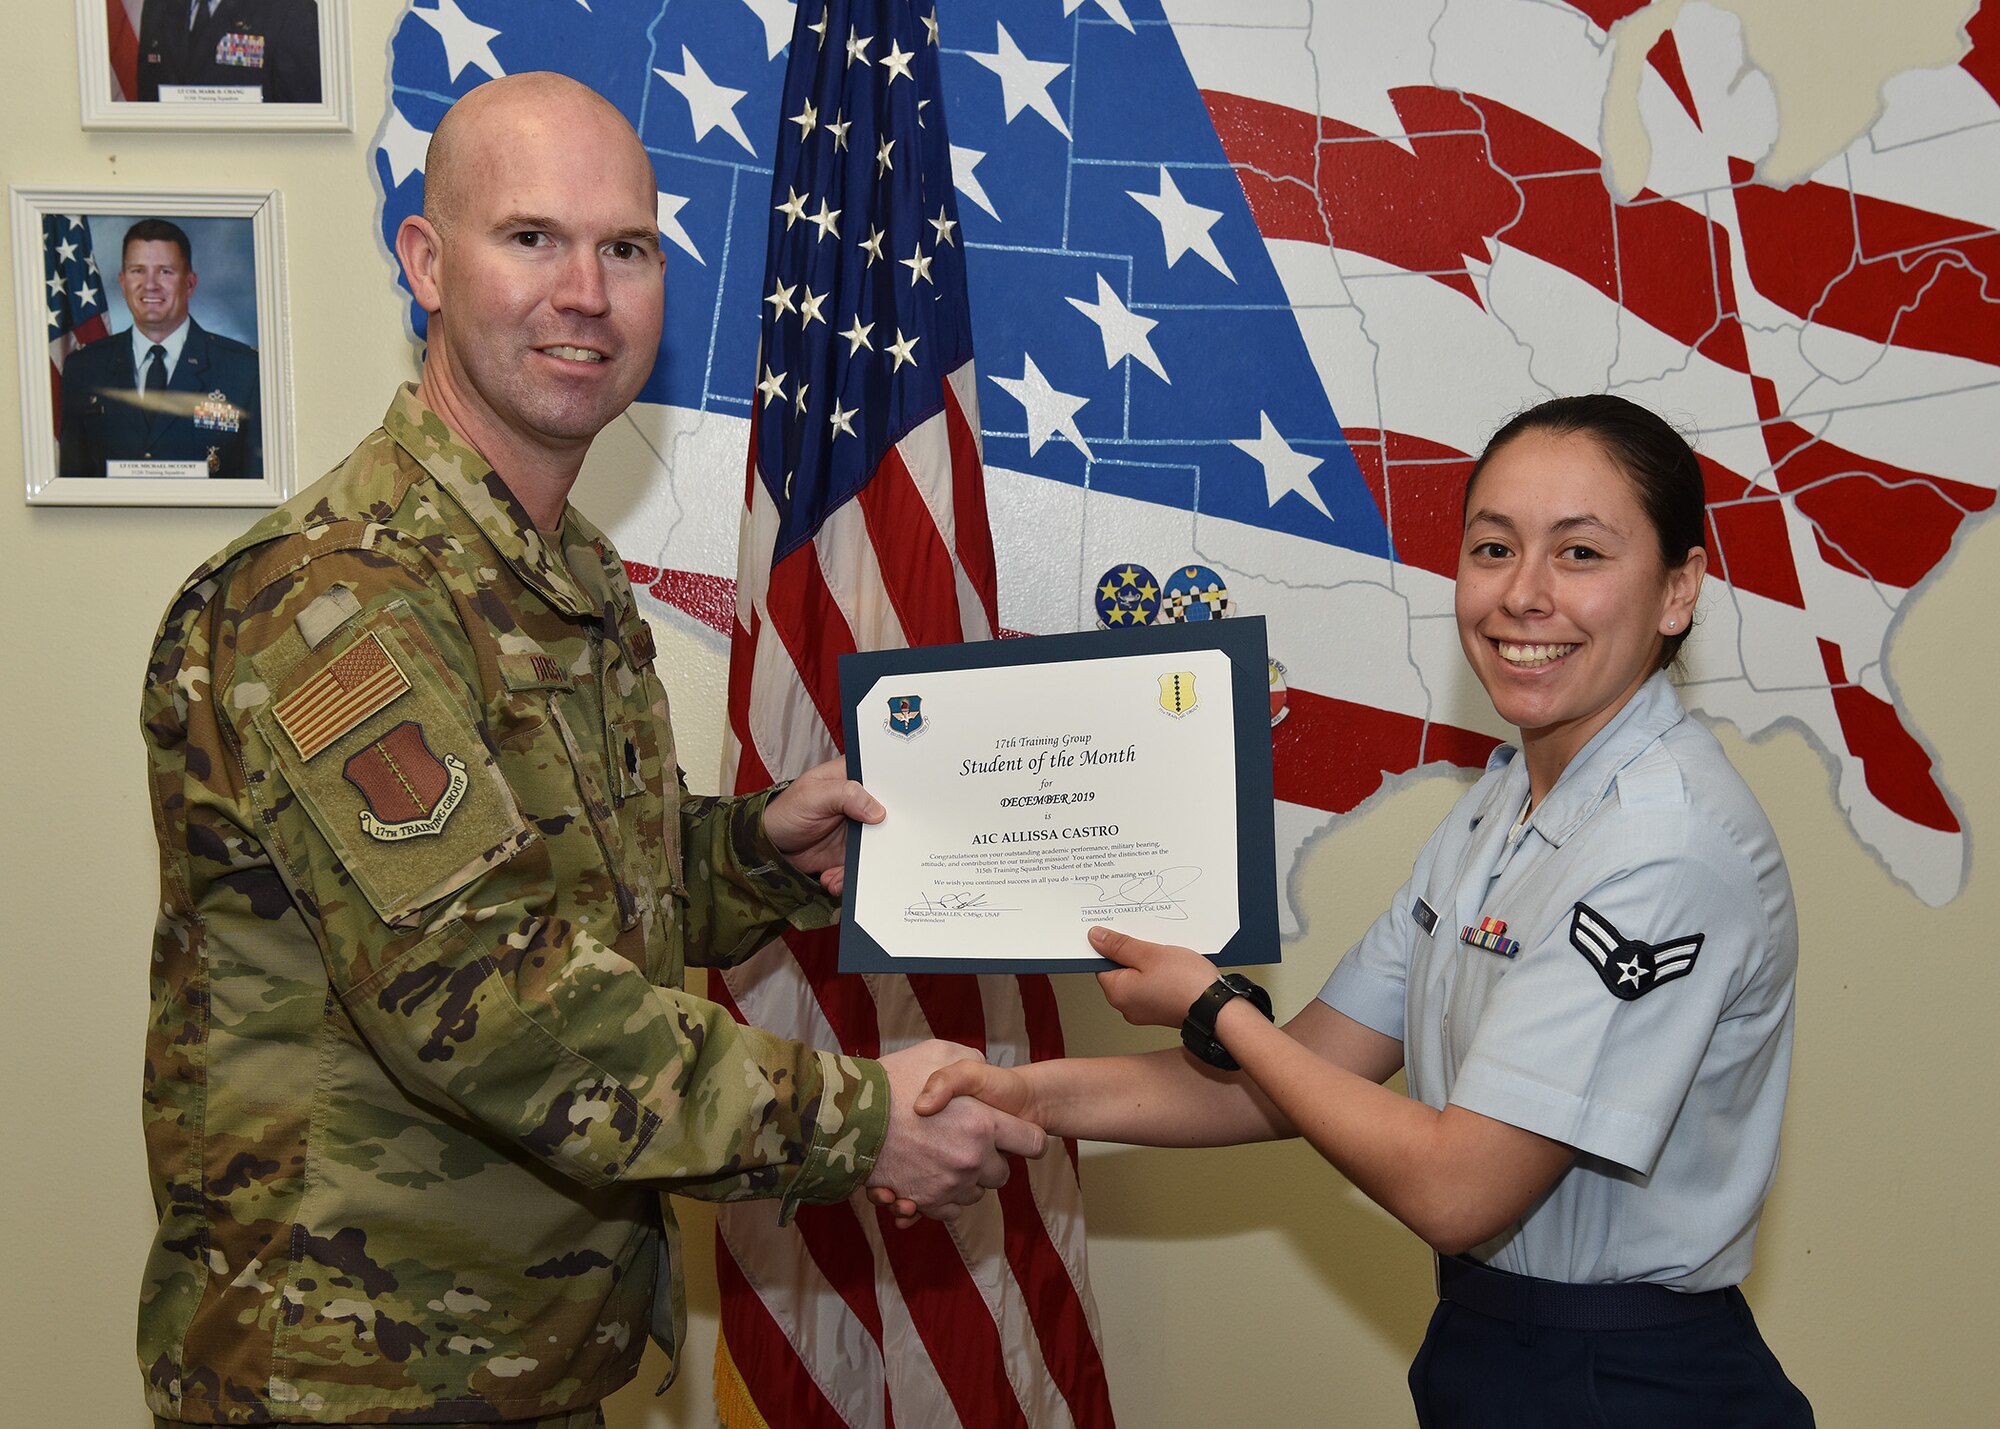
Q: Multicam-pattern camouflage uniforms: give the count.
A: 1